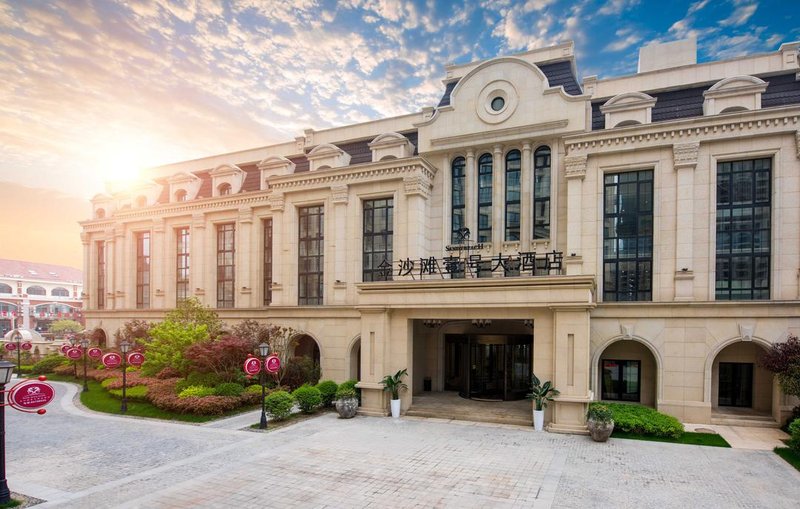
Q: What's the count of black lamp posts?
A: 6